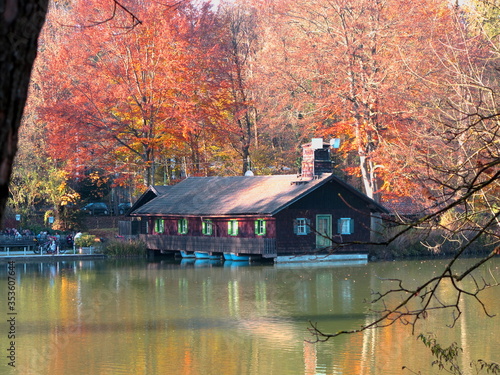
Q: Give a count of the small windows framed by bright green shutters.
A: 5